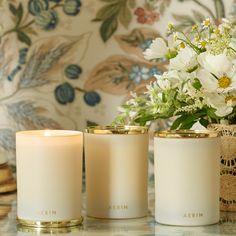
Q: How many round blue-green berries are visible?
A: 6